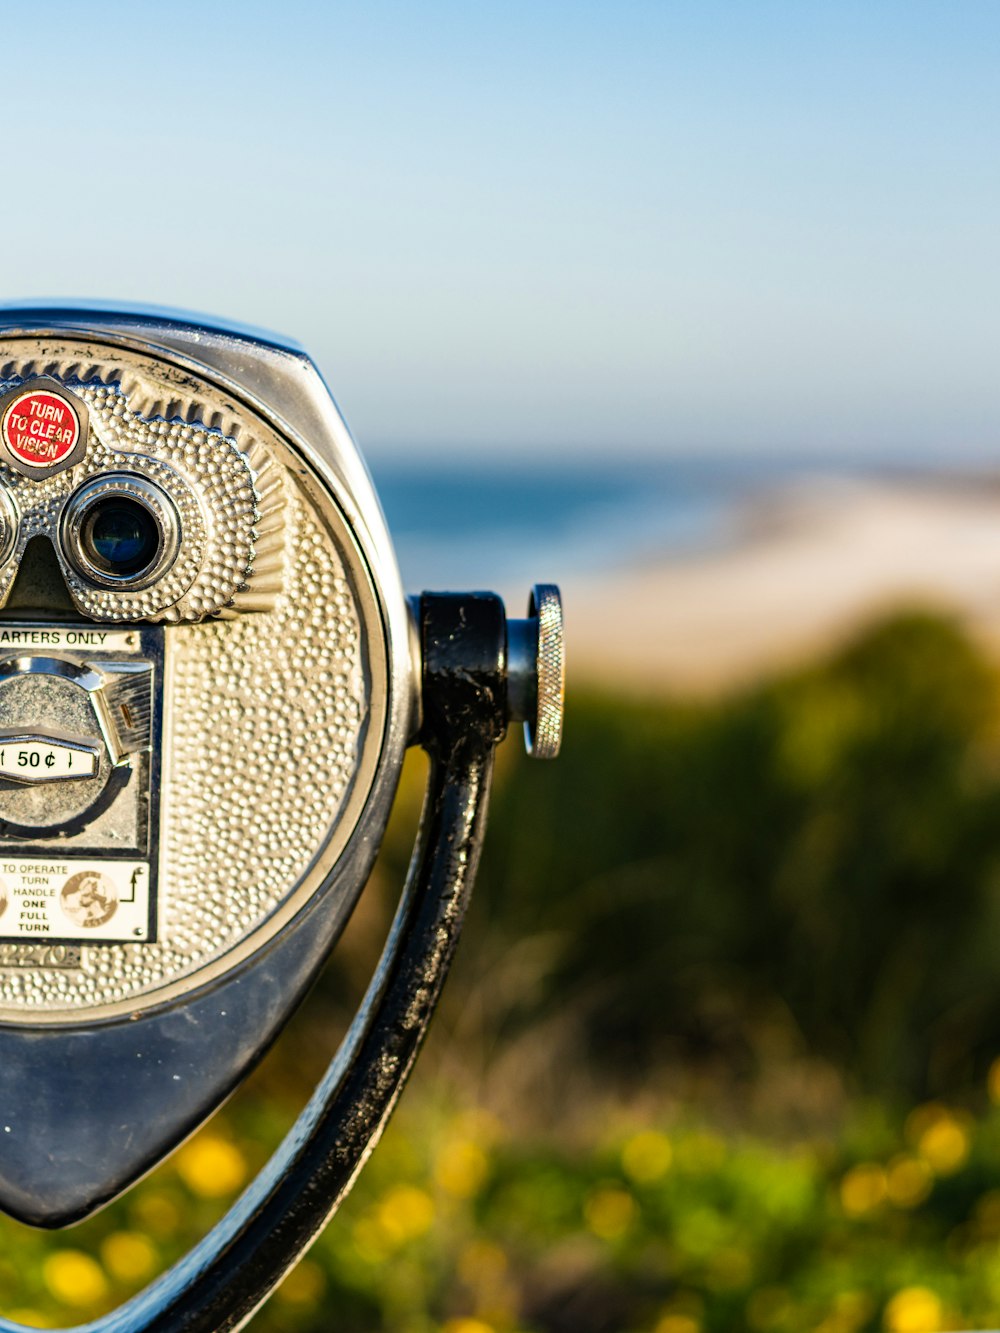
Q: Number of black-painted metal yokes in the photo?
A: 1